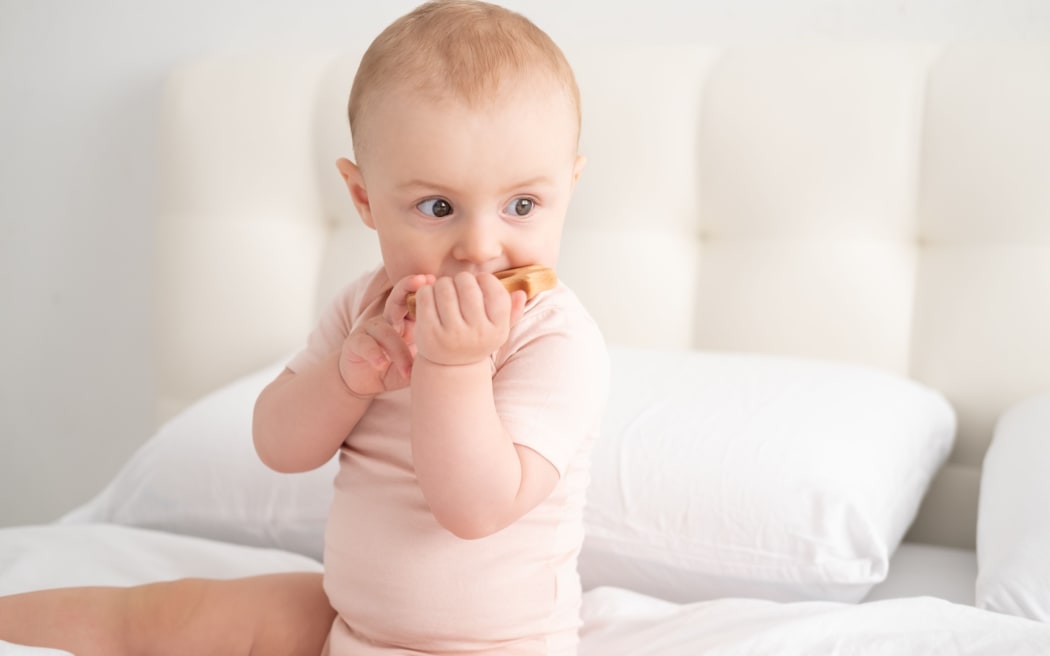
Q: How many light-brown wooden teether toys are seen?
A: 1